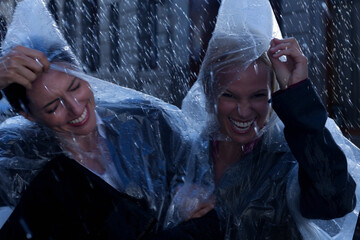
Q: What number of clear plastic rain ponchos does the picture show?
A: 2